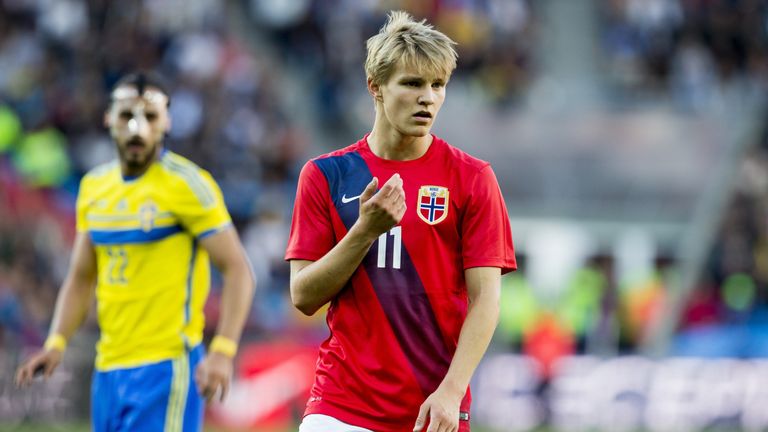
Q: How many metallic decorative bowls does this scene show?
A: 0